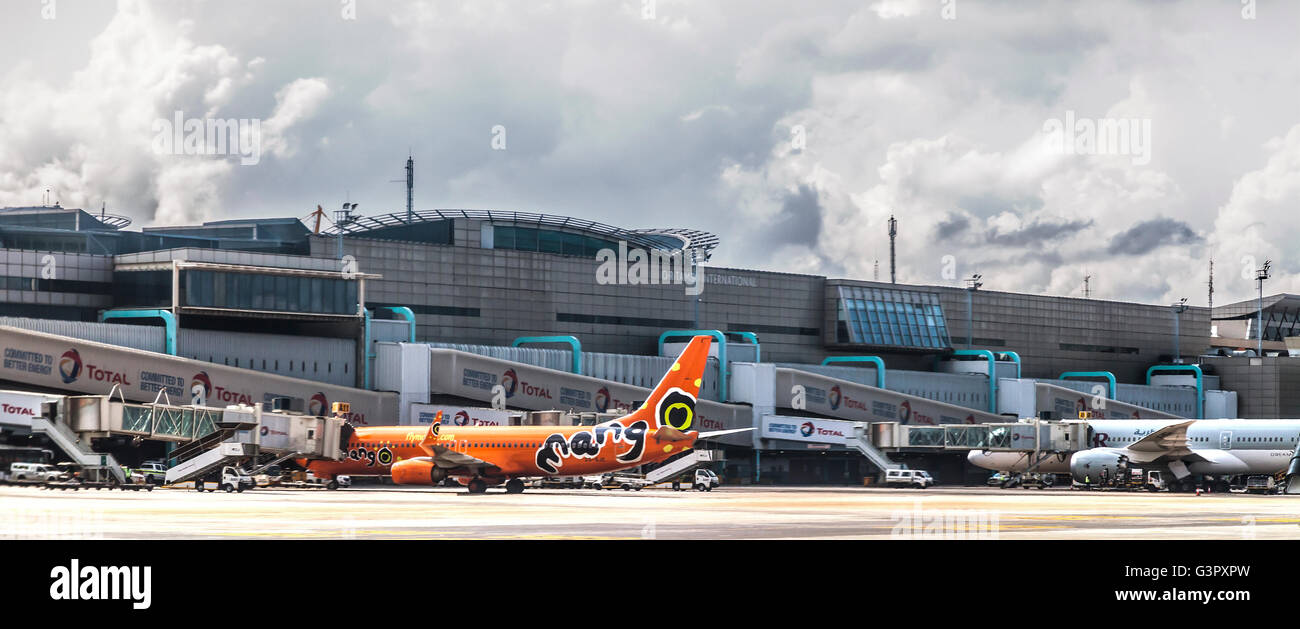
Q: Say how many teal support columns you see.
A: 11